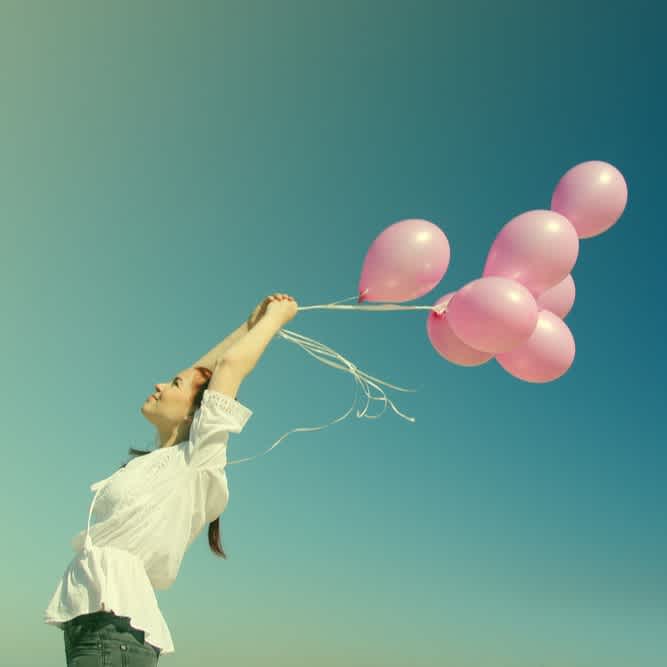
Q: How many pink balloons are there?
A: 7